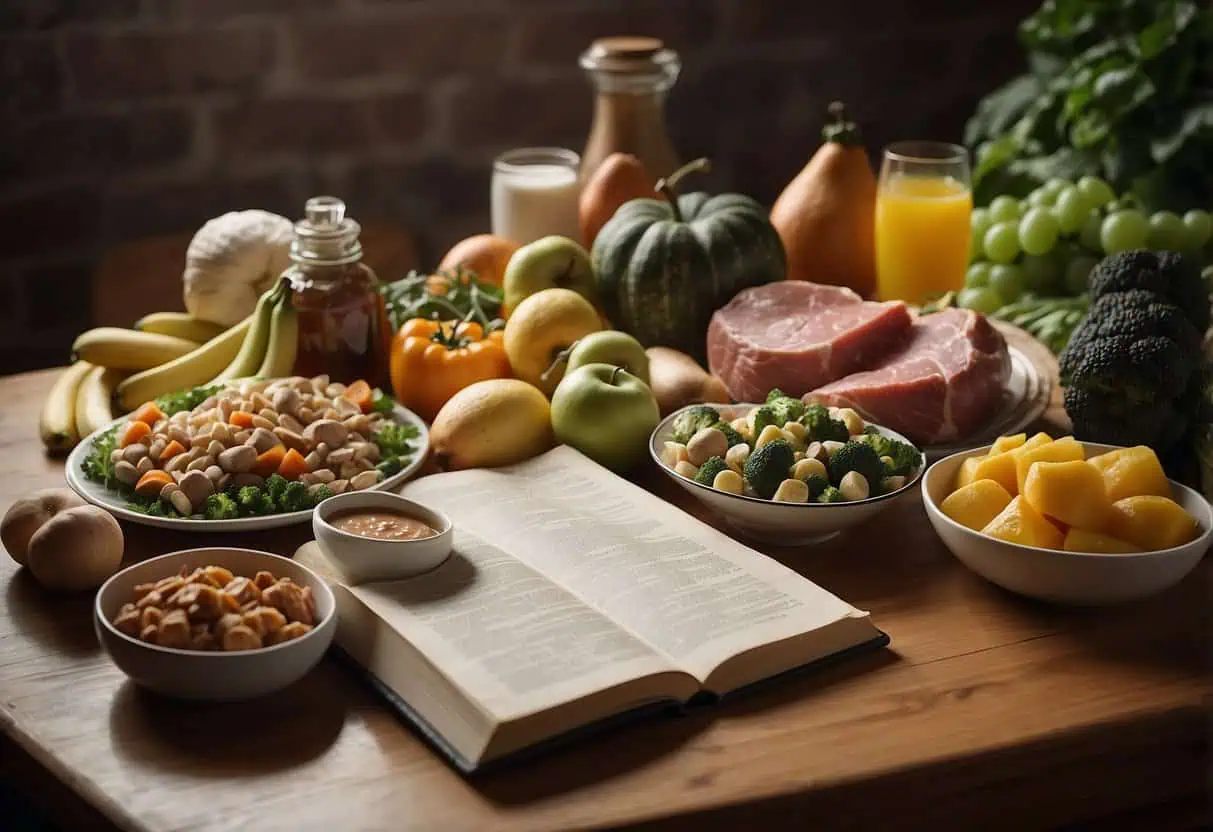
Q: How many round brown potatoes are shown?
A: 2